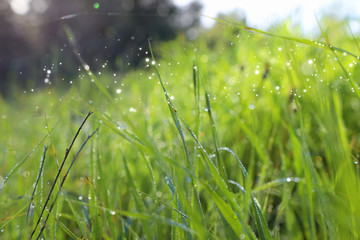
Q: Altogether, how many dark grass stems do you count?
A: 3